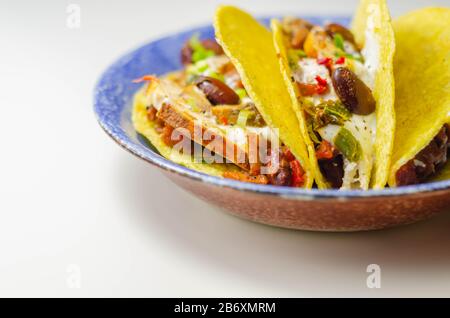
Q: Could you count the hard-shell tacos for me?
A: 3